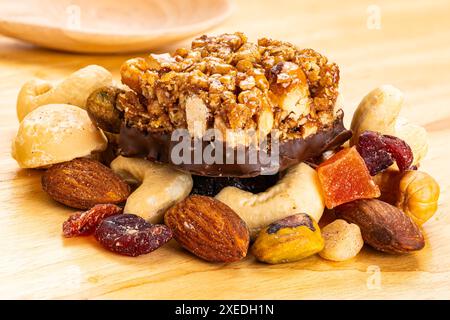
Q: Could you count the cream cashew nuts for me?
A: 4